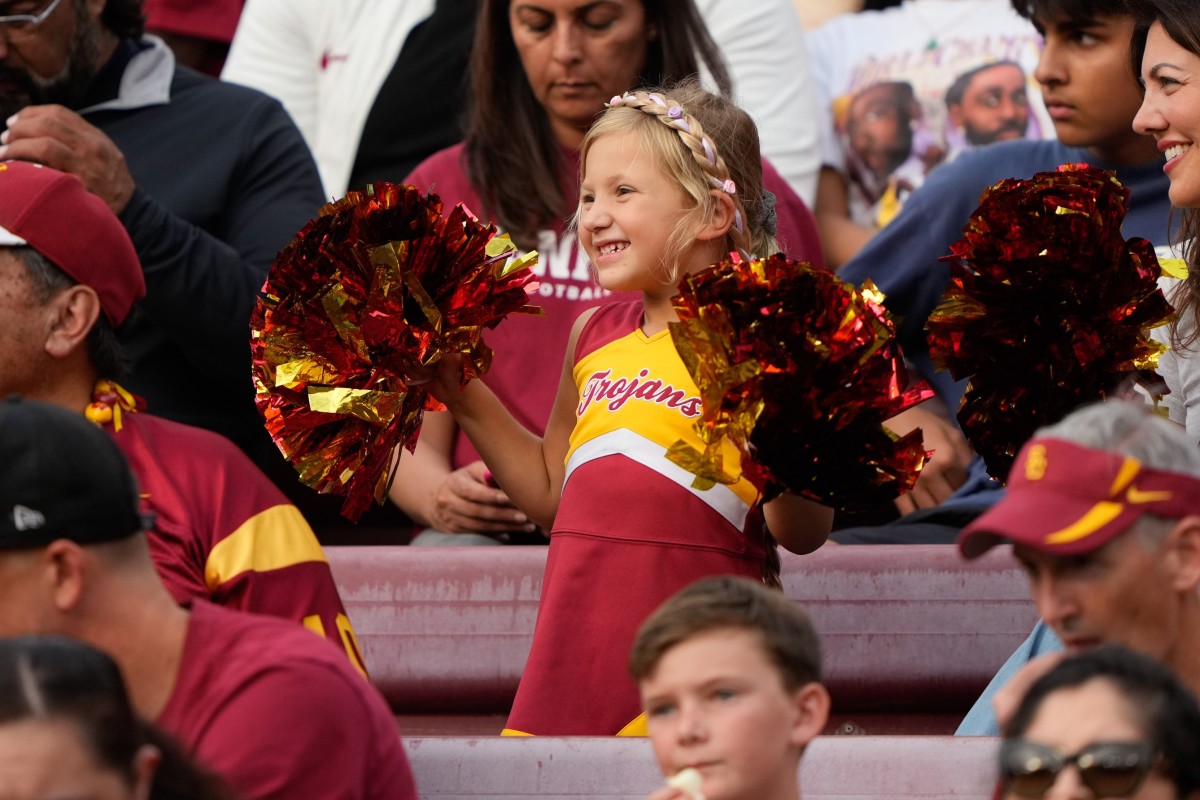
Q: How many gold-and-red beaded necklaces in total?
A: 1